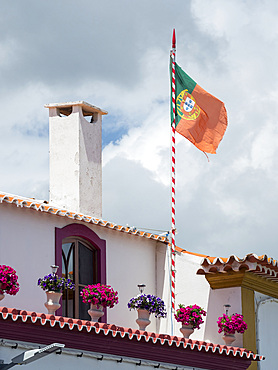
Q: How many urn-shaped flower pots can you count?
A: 6